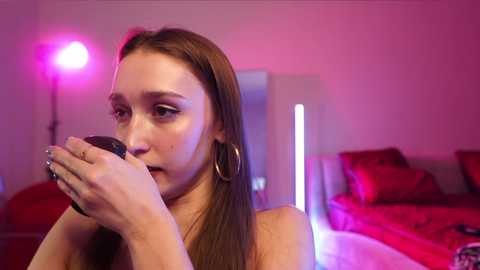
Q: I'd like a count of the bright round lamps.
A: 1